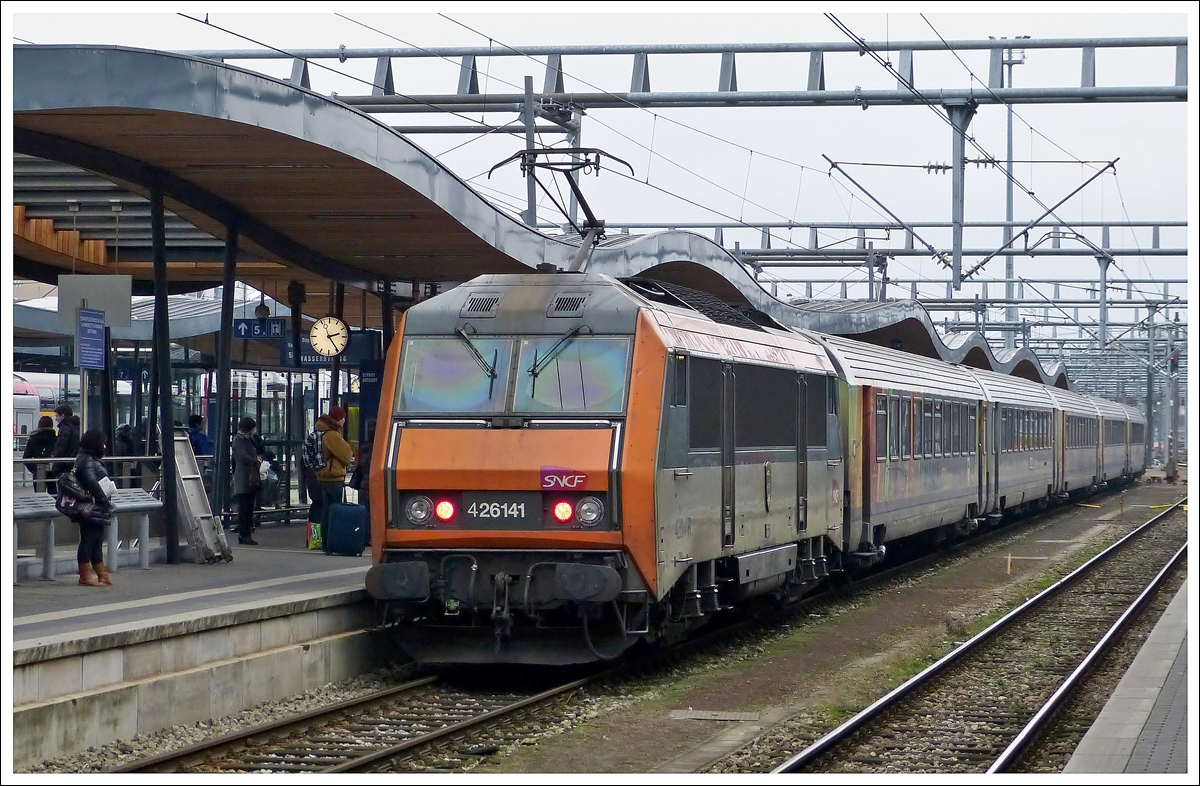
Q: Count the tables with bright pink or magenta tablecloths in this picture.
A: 0